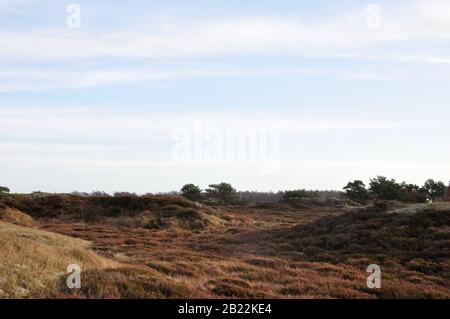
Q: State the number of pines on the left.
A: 2